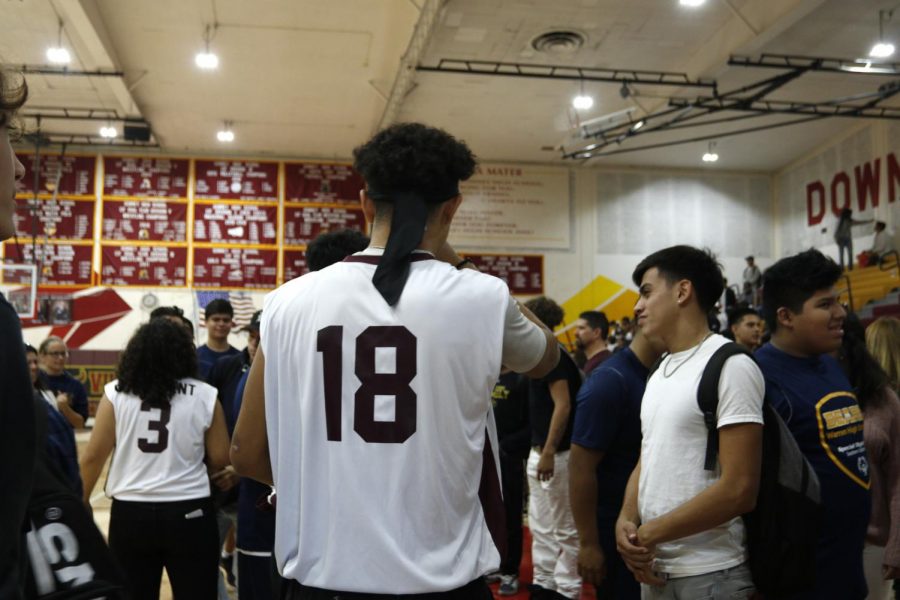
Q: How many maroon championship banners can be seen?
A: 13